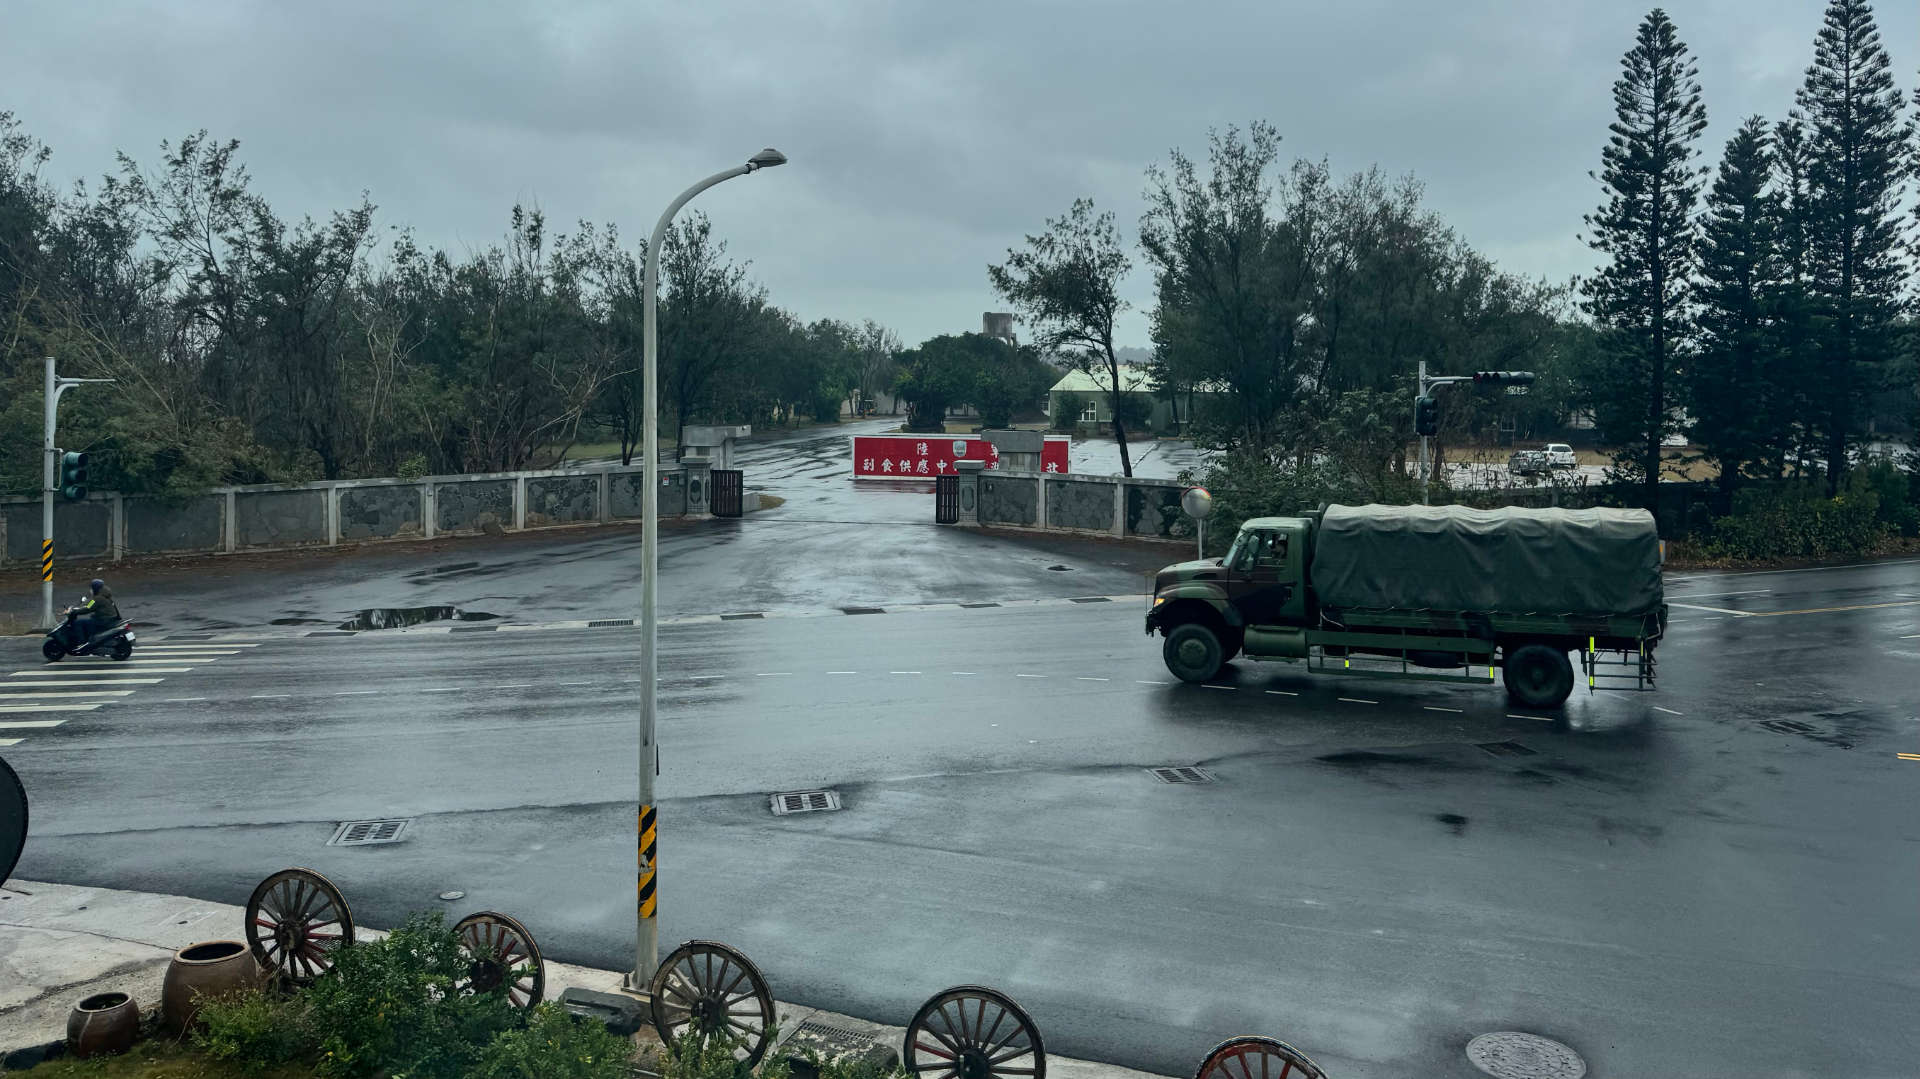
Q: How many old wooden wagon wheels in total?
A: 5